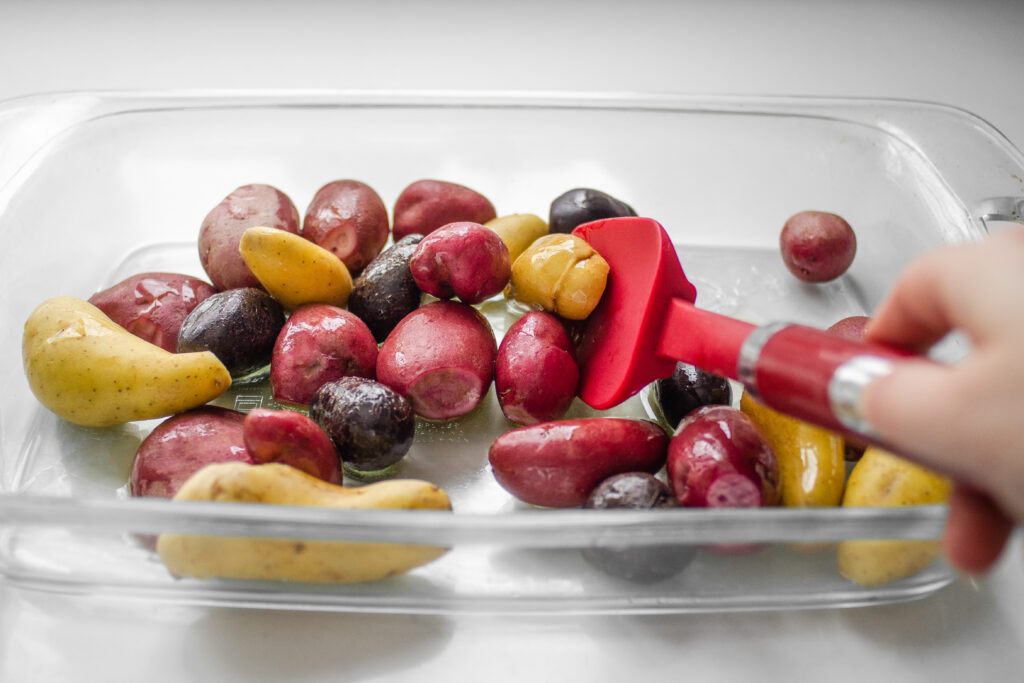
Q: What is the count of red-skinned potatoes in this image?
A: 14